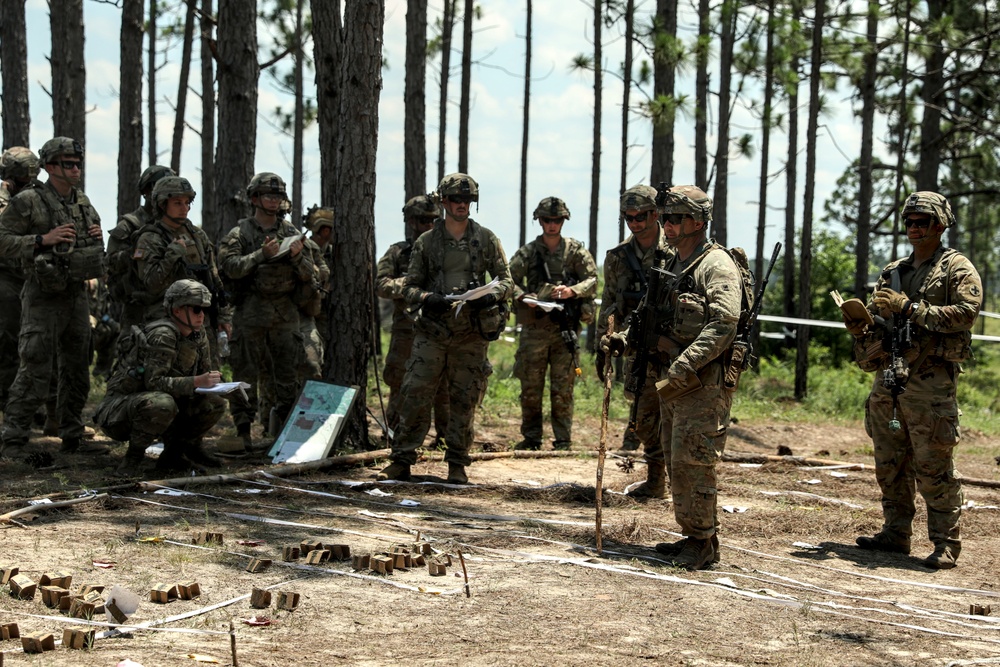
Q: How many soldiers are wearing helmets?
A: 13